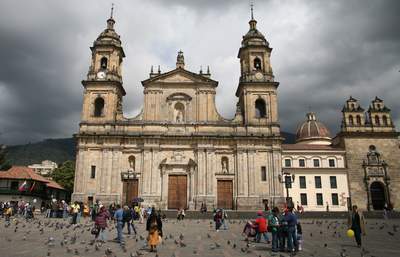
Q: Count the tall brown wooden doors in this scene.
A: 3